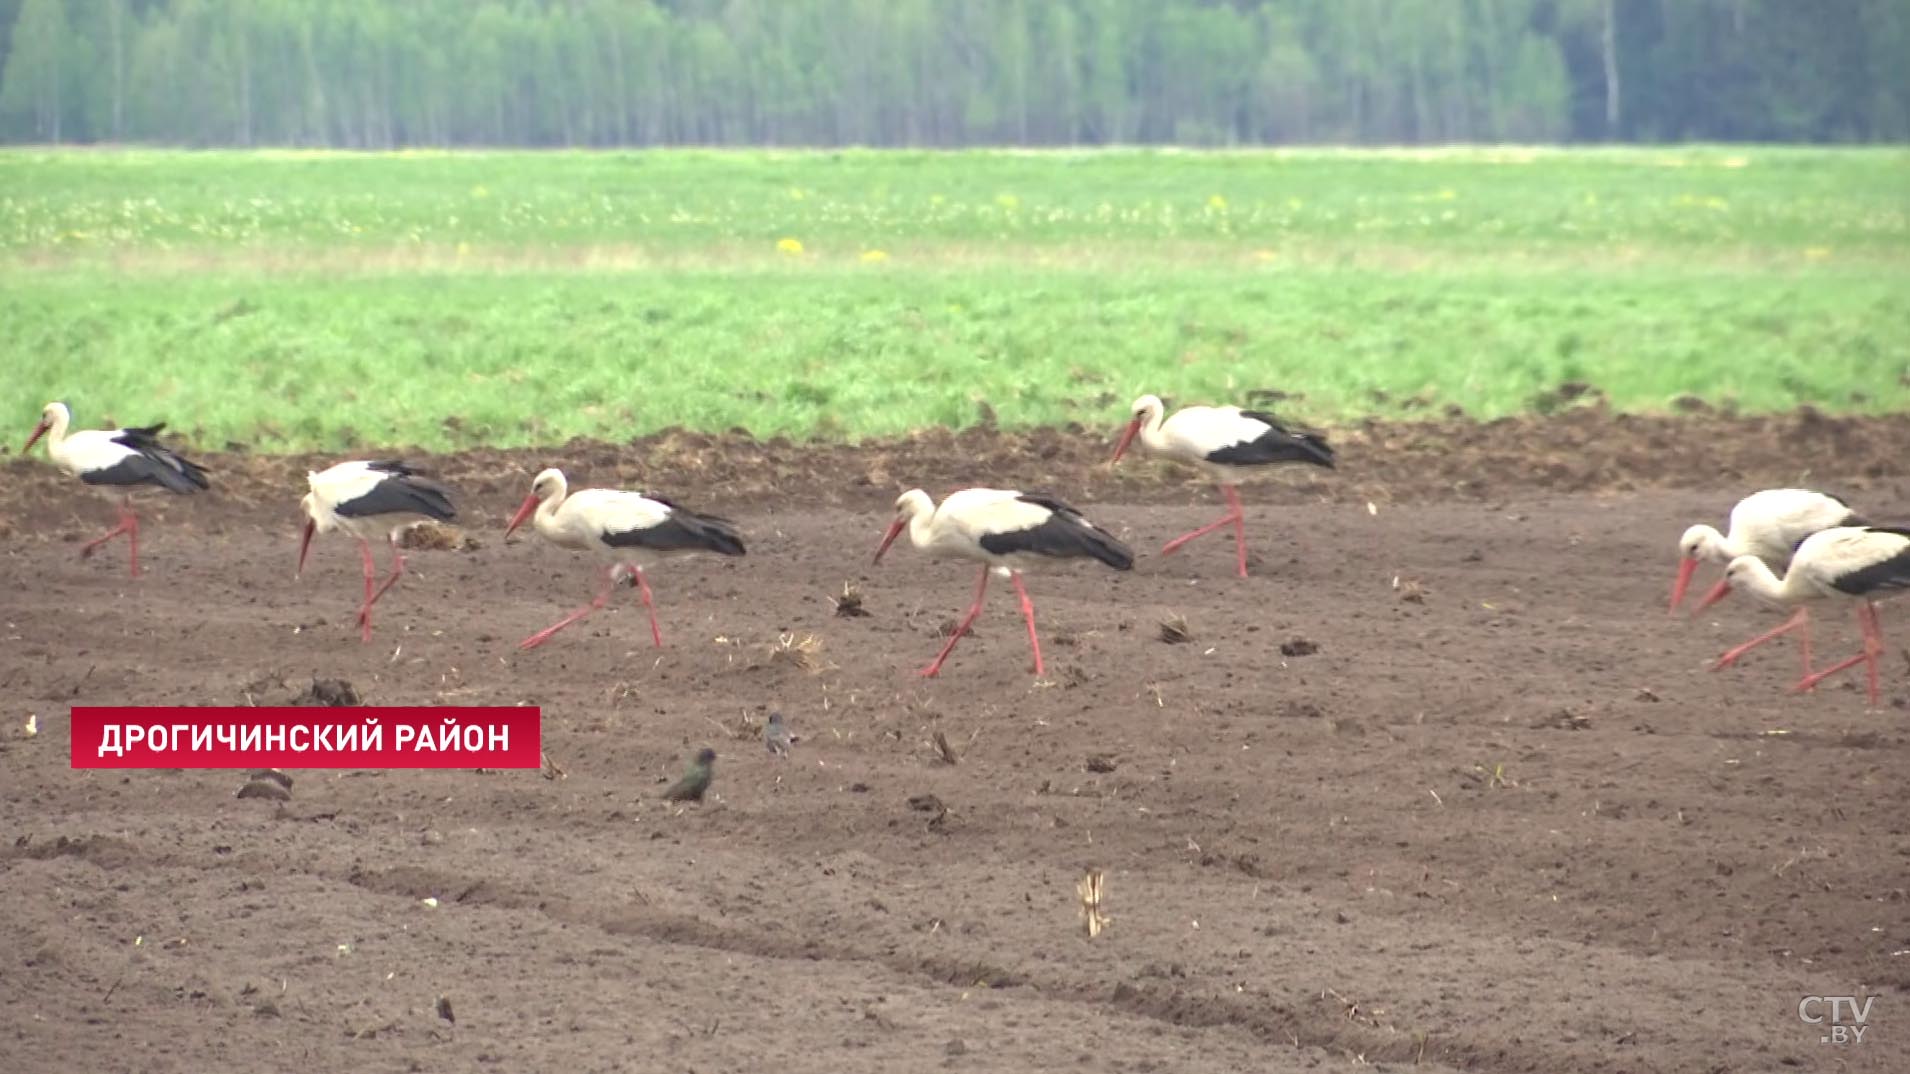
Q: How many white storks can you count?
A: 7